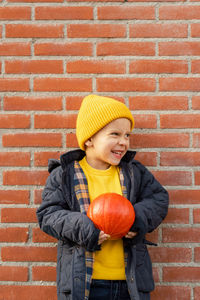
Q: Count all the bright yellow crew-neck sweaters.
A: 1